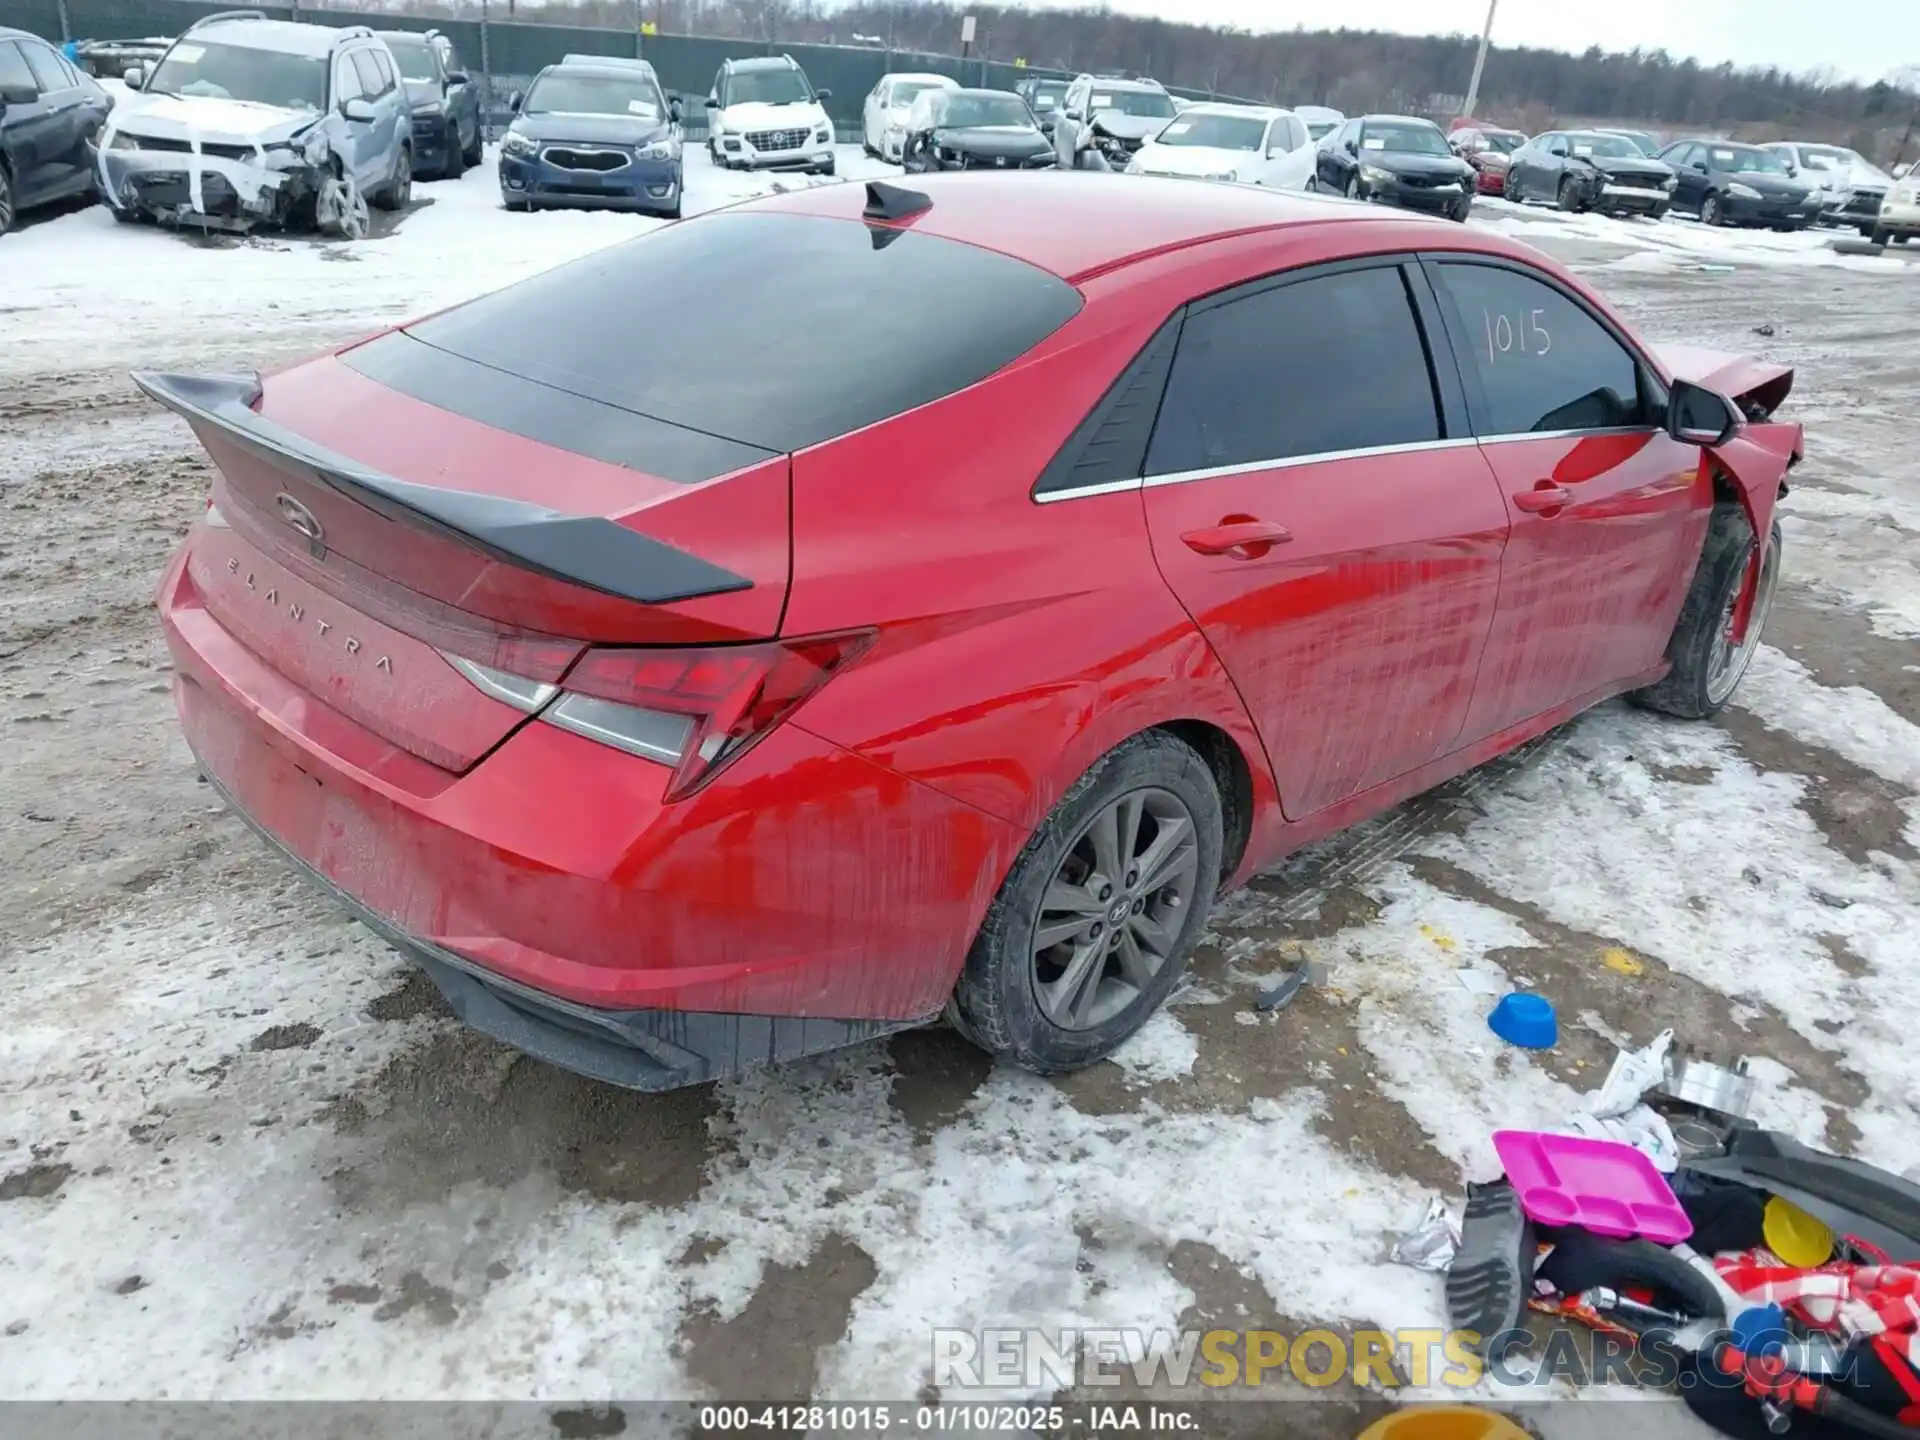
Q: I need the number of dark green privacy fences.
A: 1